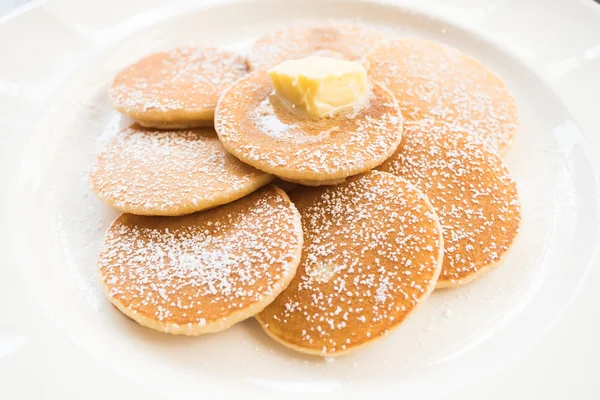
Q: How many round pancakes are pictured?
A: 8